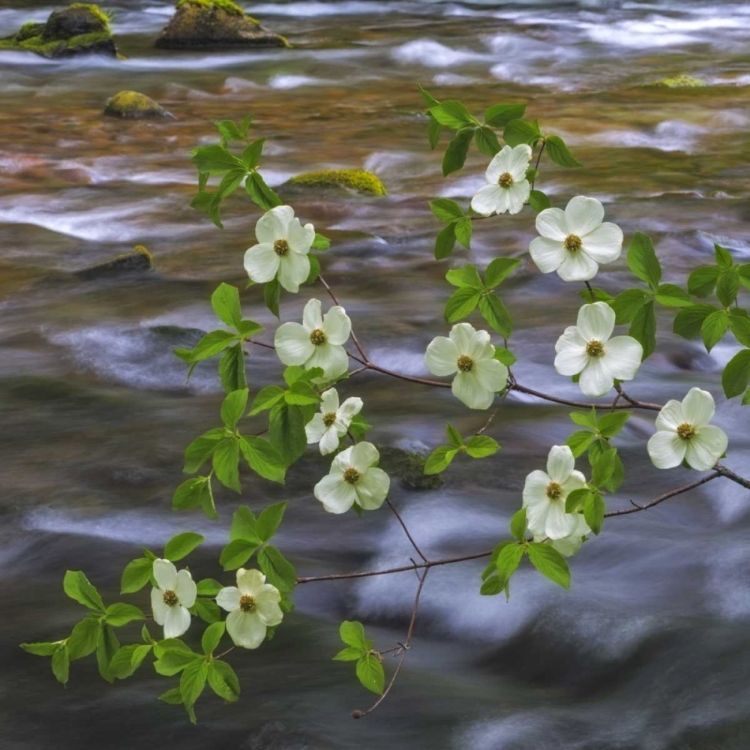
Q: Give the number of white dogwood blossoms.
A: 12